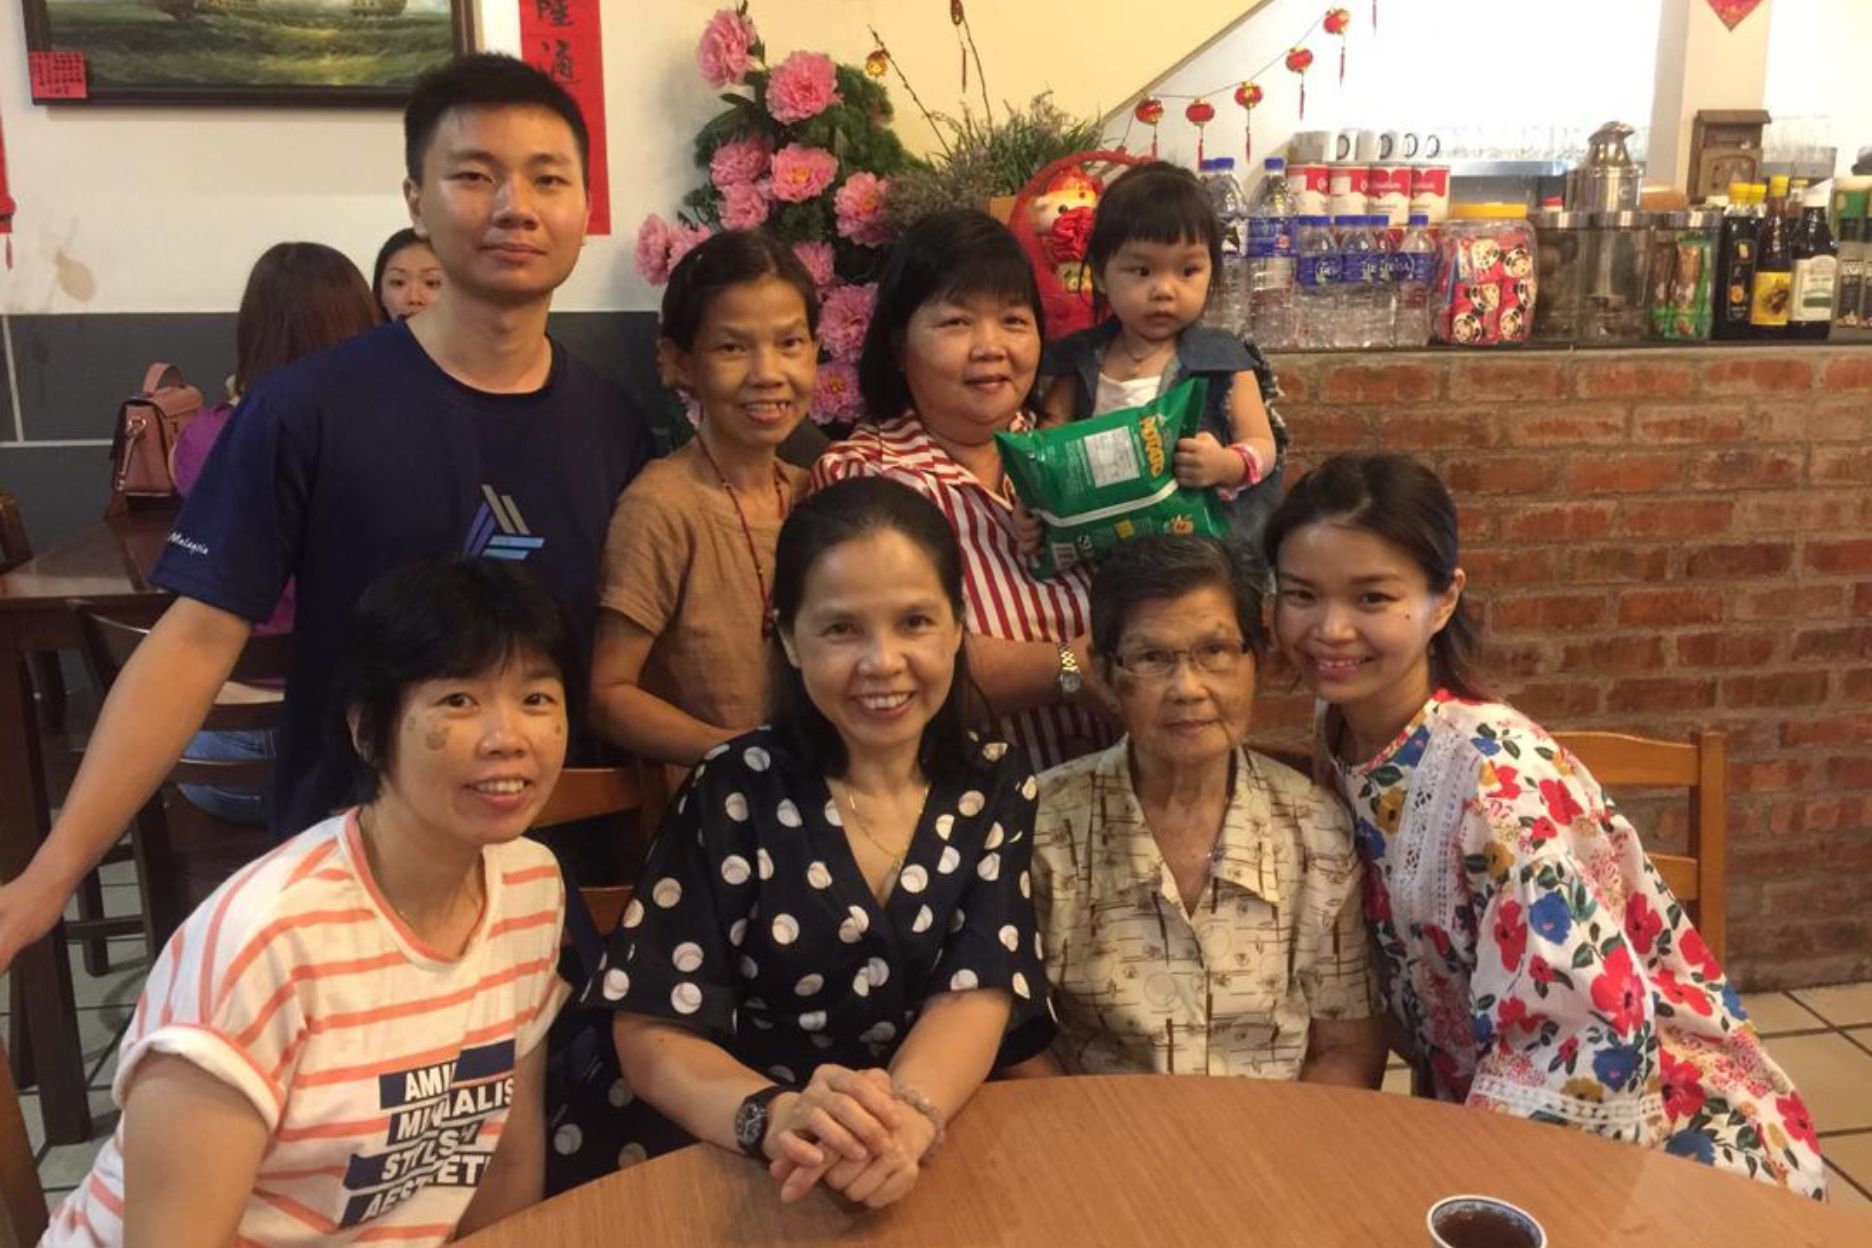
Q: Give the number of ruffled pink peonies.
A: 11